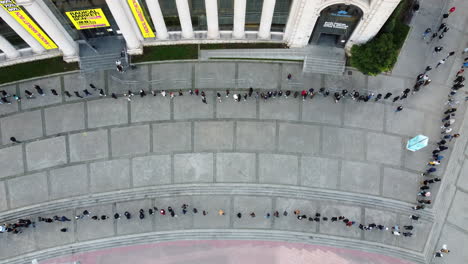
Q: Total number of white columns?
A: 9